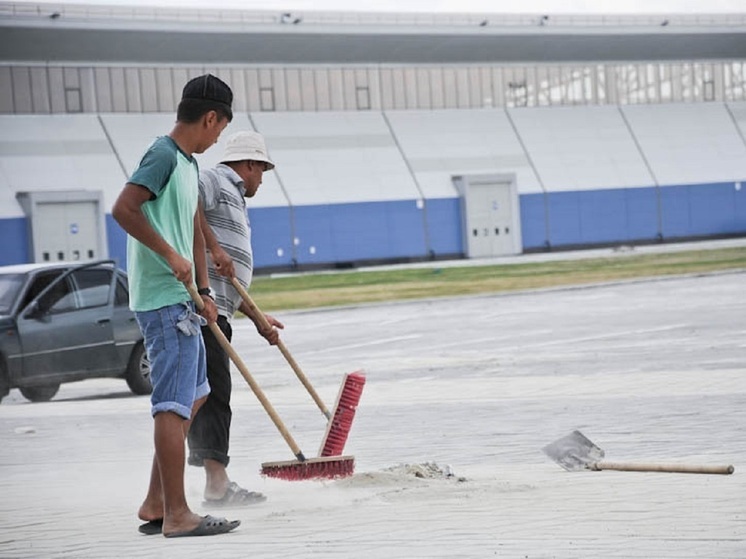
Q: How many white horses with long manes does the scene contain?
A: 0